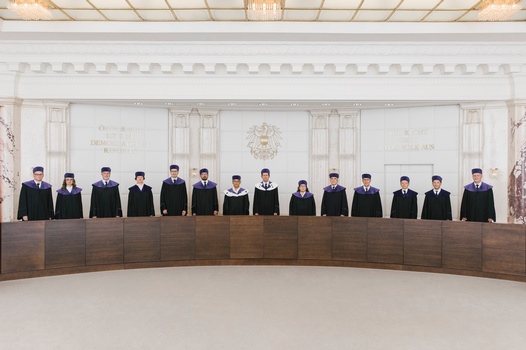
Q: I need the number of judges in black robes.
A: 14